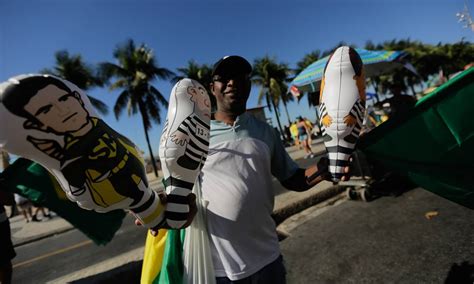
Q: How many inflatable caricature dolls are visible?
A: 3